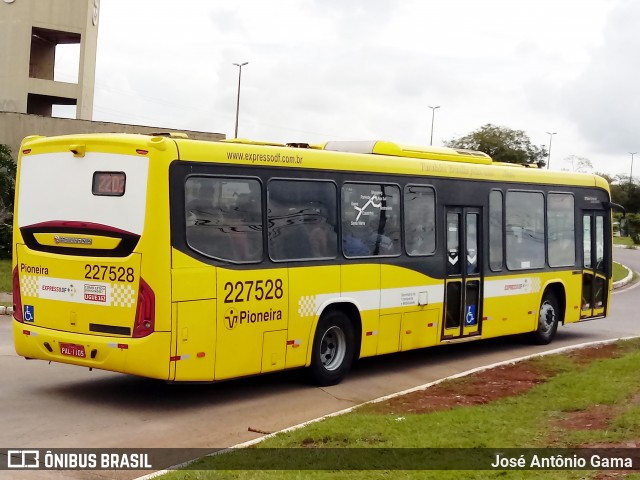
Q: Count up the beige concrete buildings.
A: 1